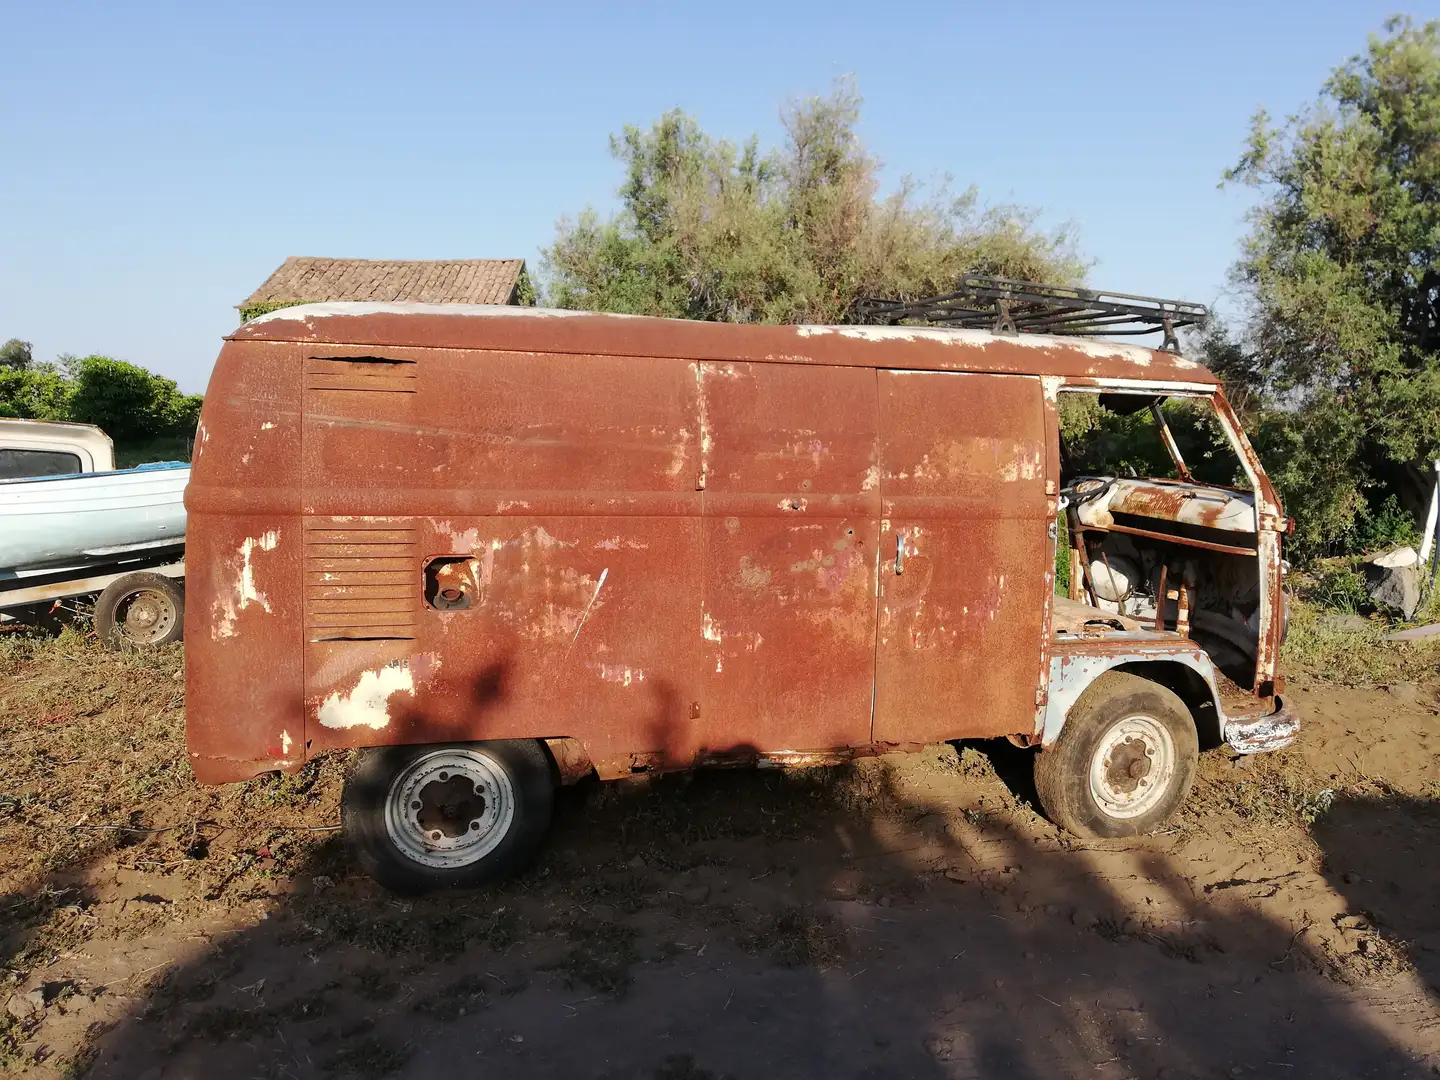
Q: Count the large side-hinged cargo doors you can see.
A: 2